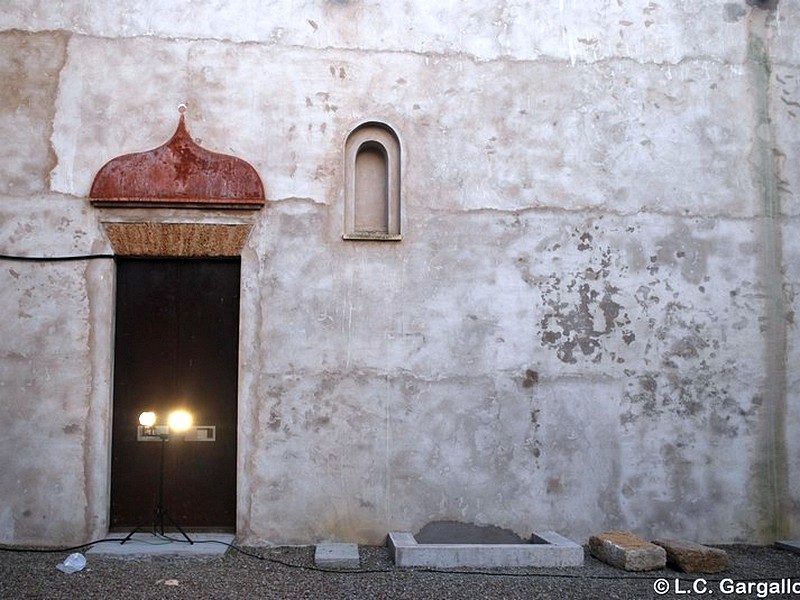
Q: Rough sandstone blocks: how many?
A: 2